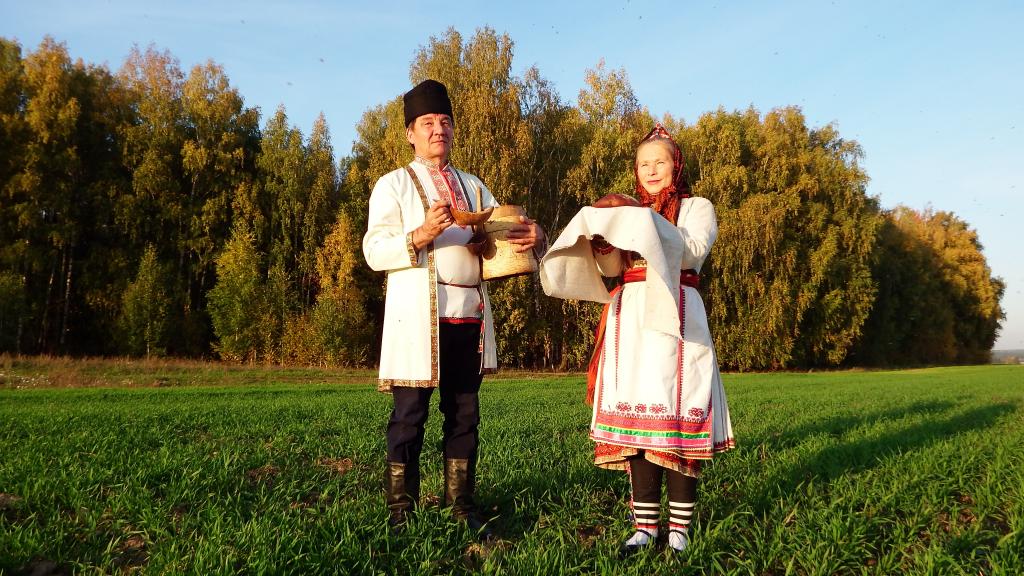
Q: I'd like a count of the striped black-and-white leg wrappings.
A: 2